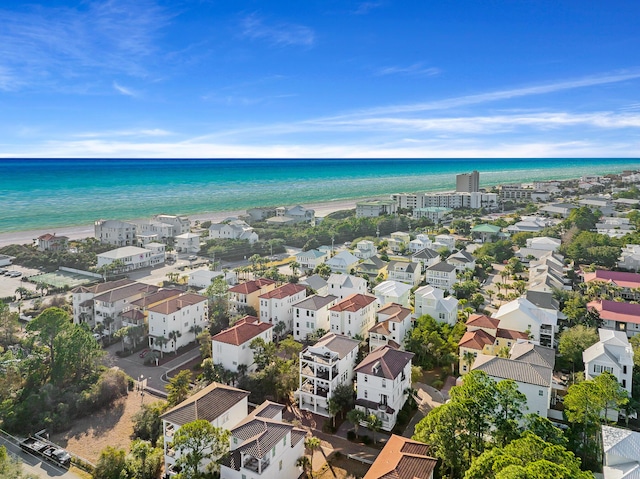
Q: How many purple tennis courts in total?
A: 0